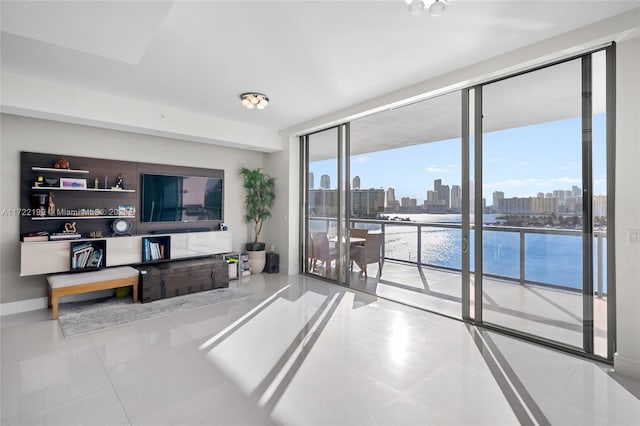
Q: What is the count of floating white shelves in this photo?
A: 3